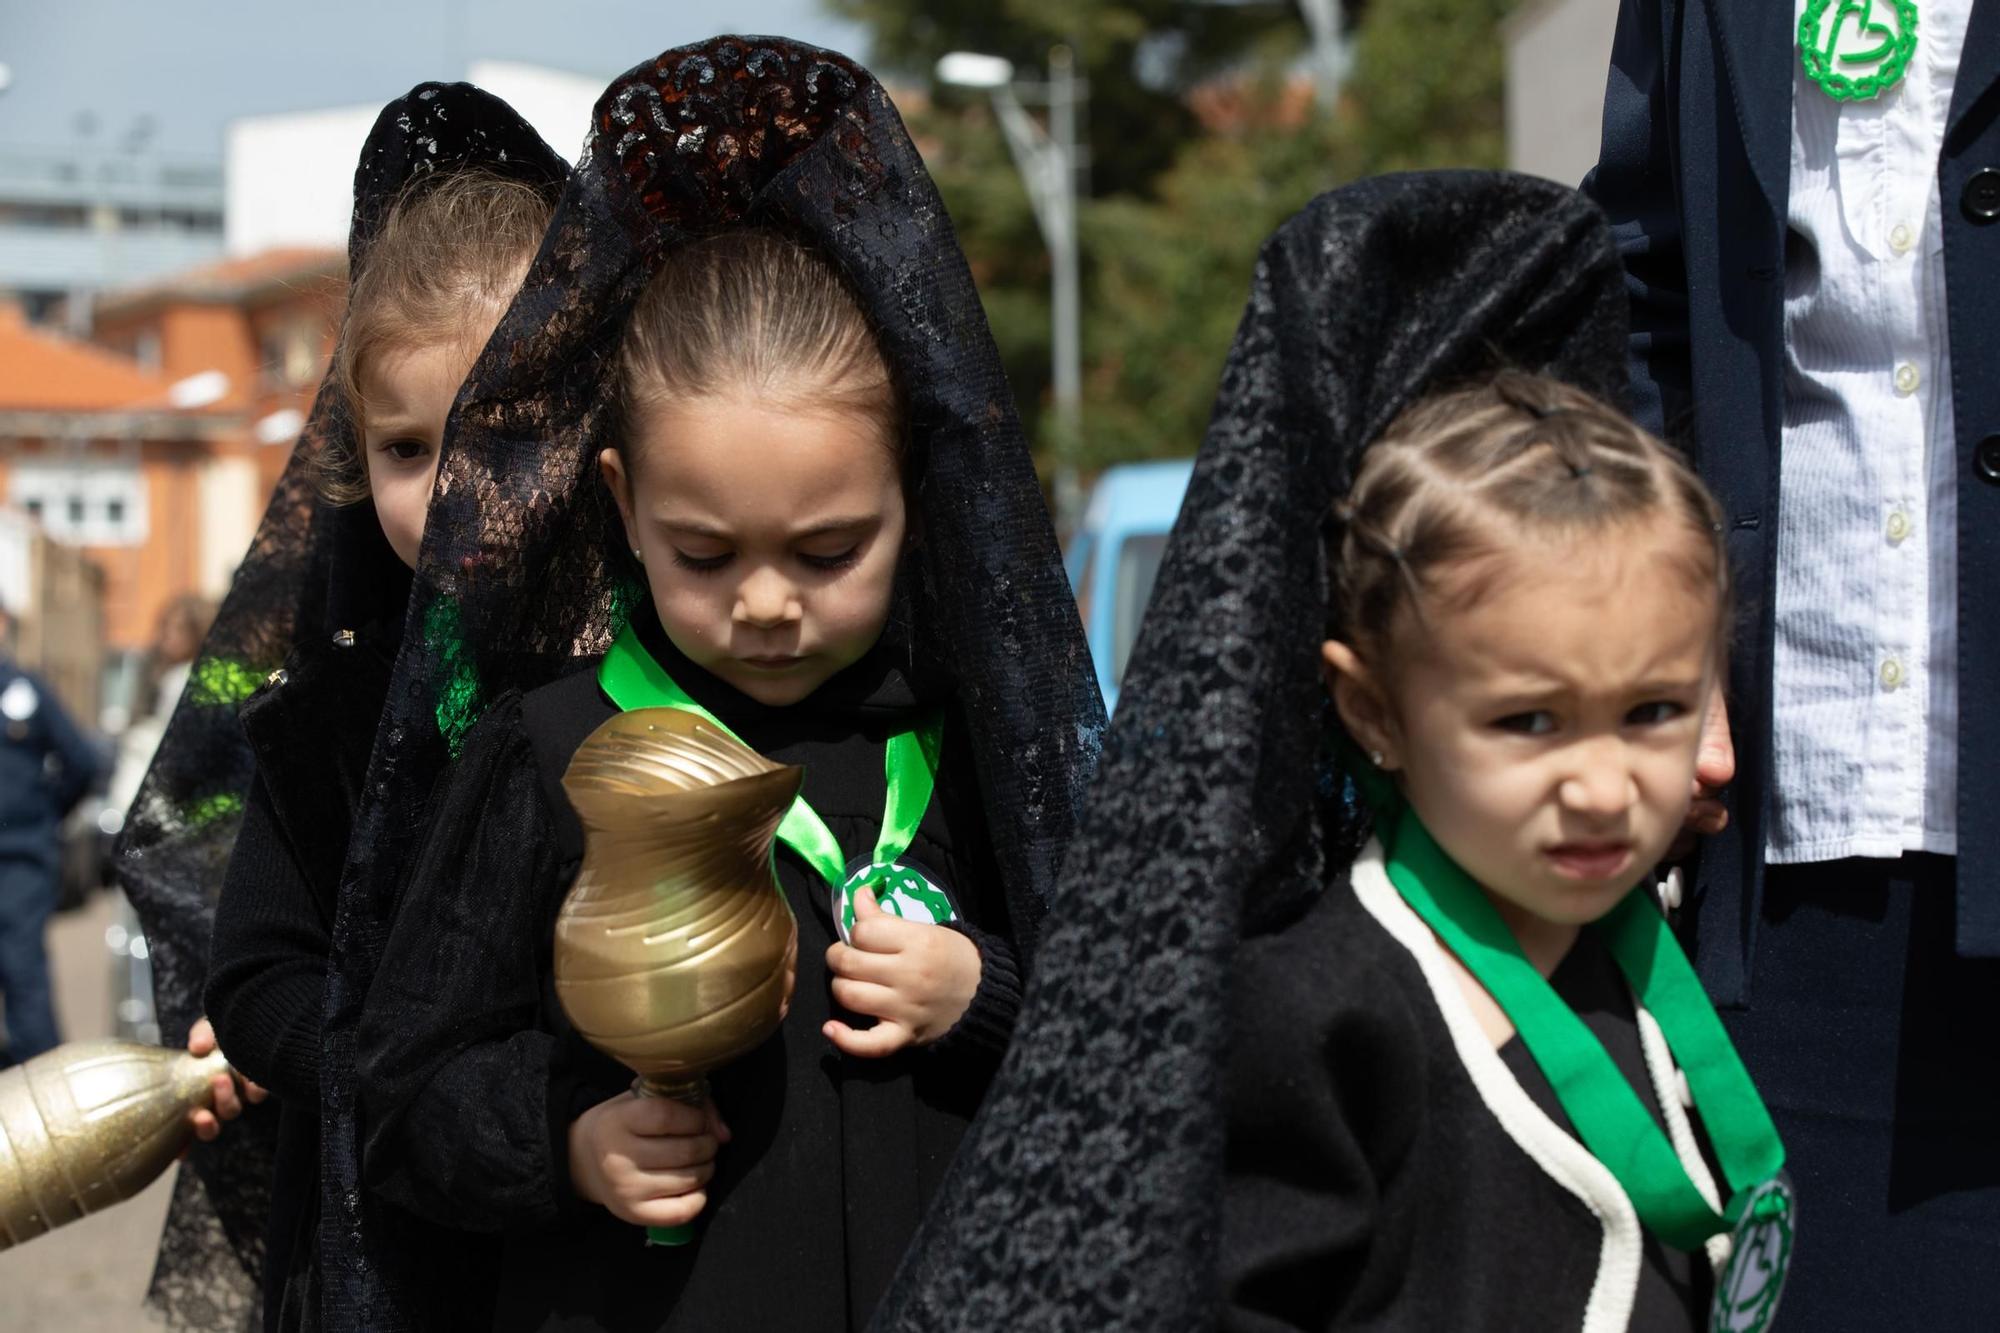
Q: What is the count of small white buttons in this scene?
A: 4